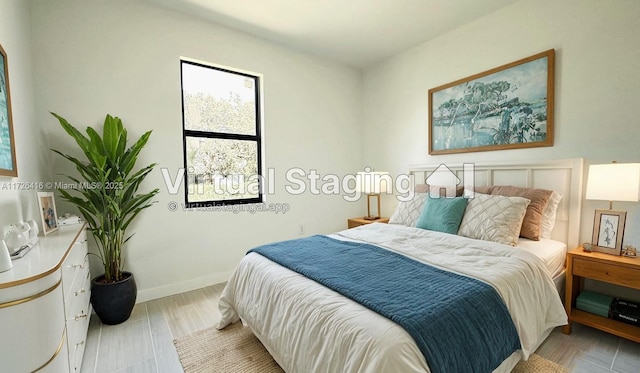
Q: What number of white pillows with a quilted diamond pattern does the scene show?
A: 2